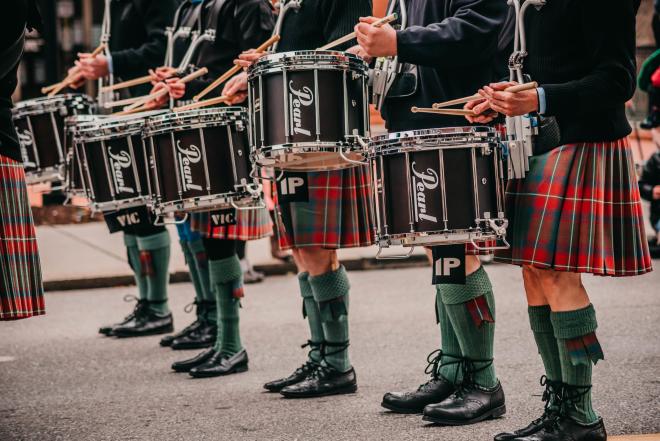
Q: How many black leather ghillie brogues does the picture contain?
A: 10